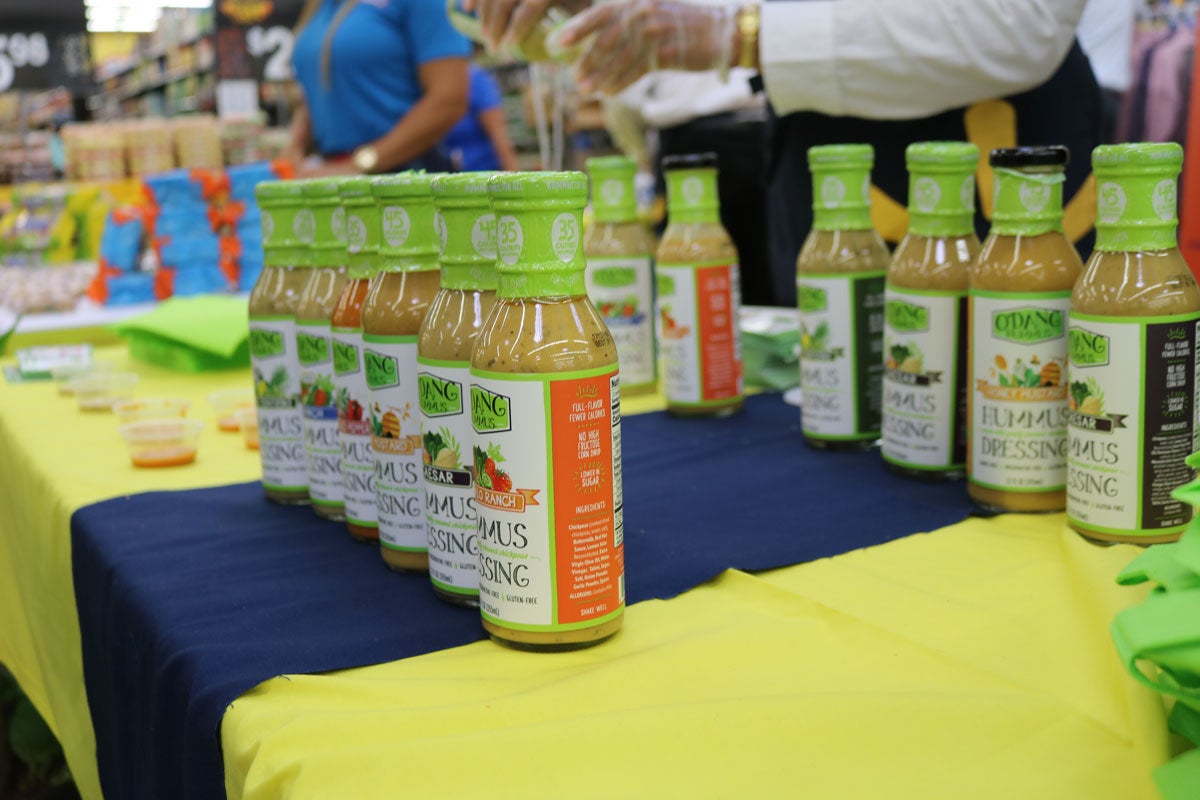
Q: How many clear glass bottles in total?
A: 12